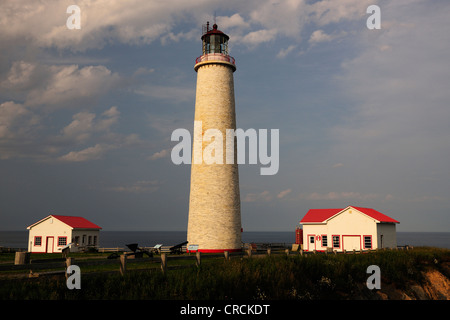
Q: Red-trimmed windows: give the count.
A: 5